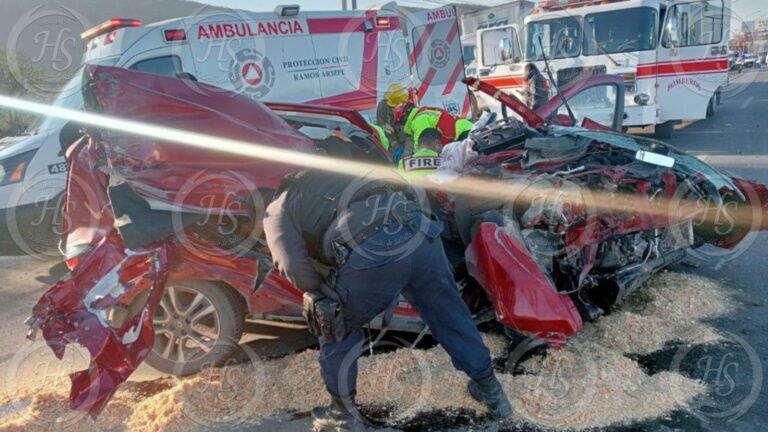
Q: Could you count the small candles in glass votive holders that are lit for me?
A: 0